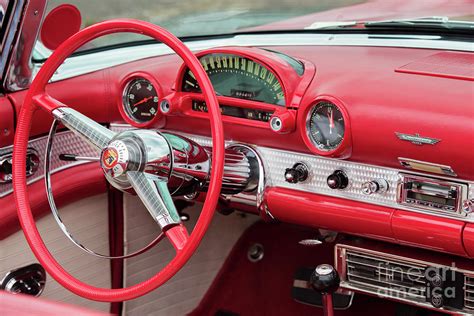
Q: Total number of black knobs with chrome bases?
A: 2